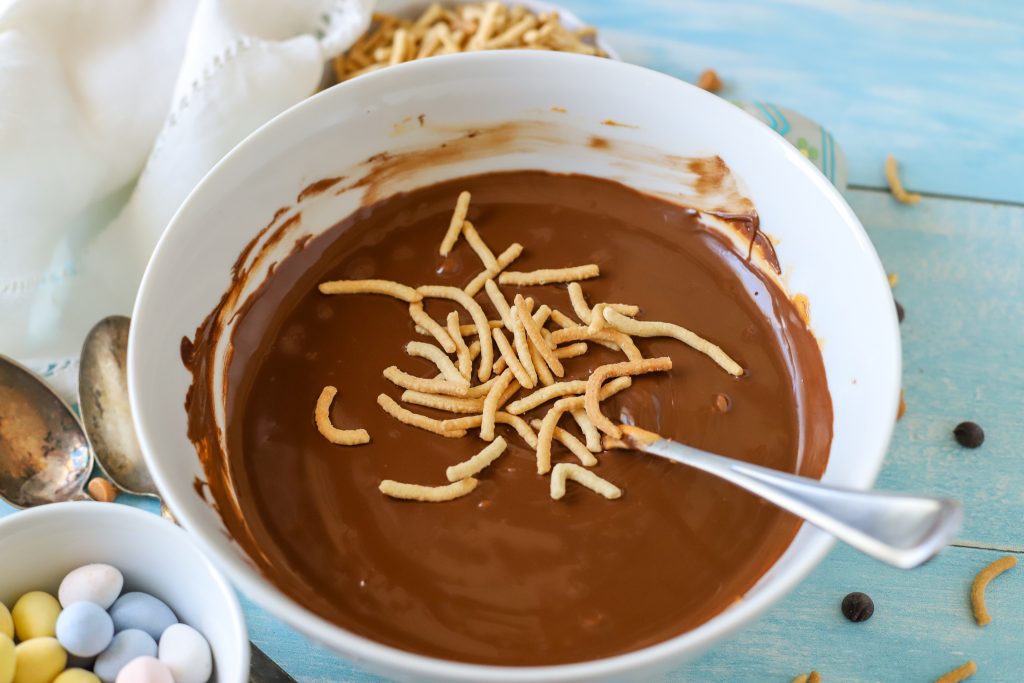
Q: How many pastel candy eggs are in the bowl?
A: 11